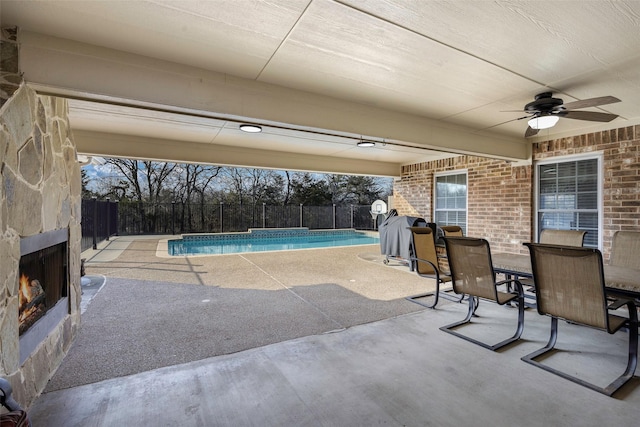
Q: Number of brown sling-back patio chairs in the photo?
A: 6